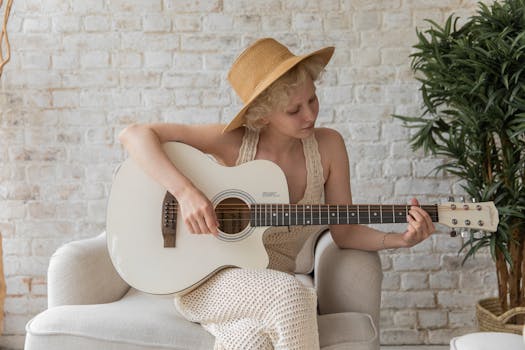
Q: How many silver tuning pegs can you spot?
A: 6